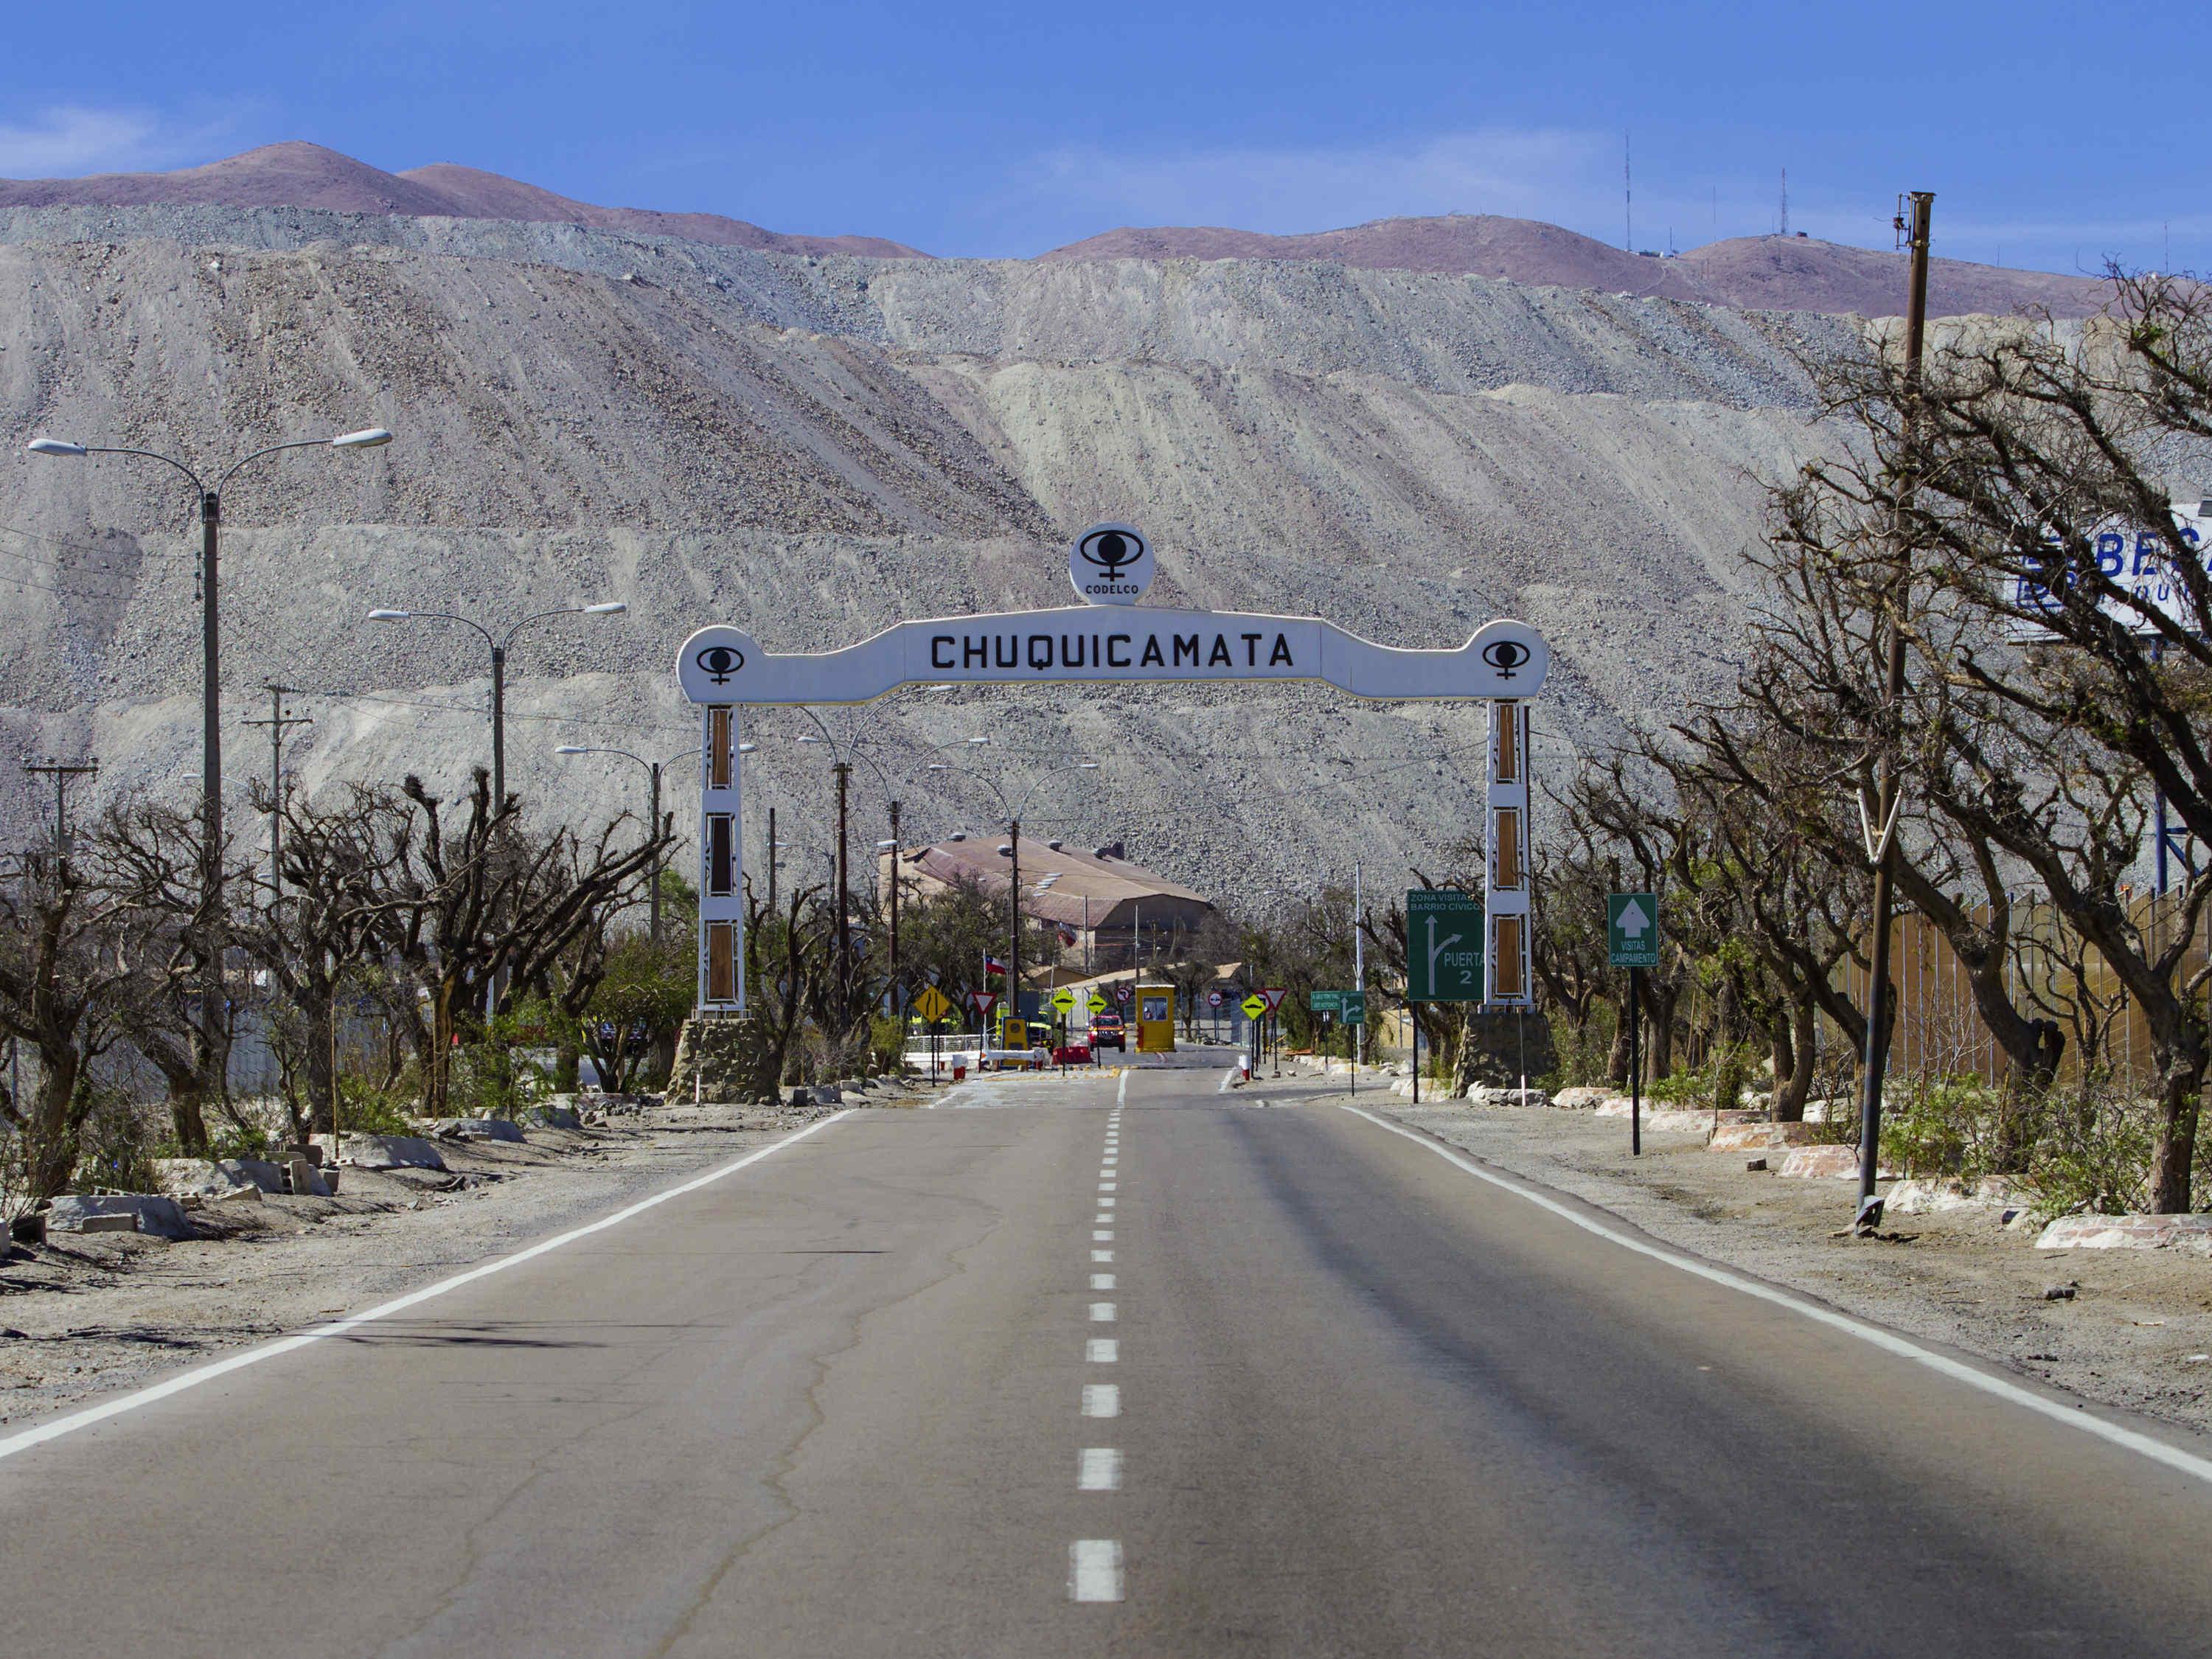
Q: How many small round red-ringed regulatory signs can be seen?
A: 3